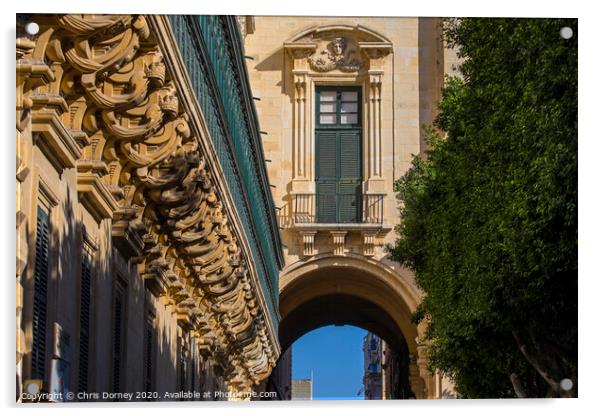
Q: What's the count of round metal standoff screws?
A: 4